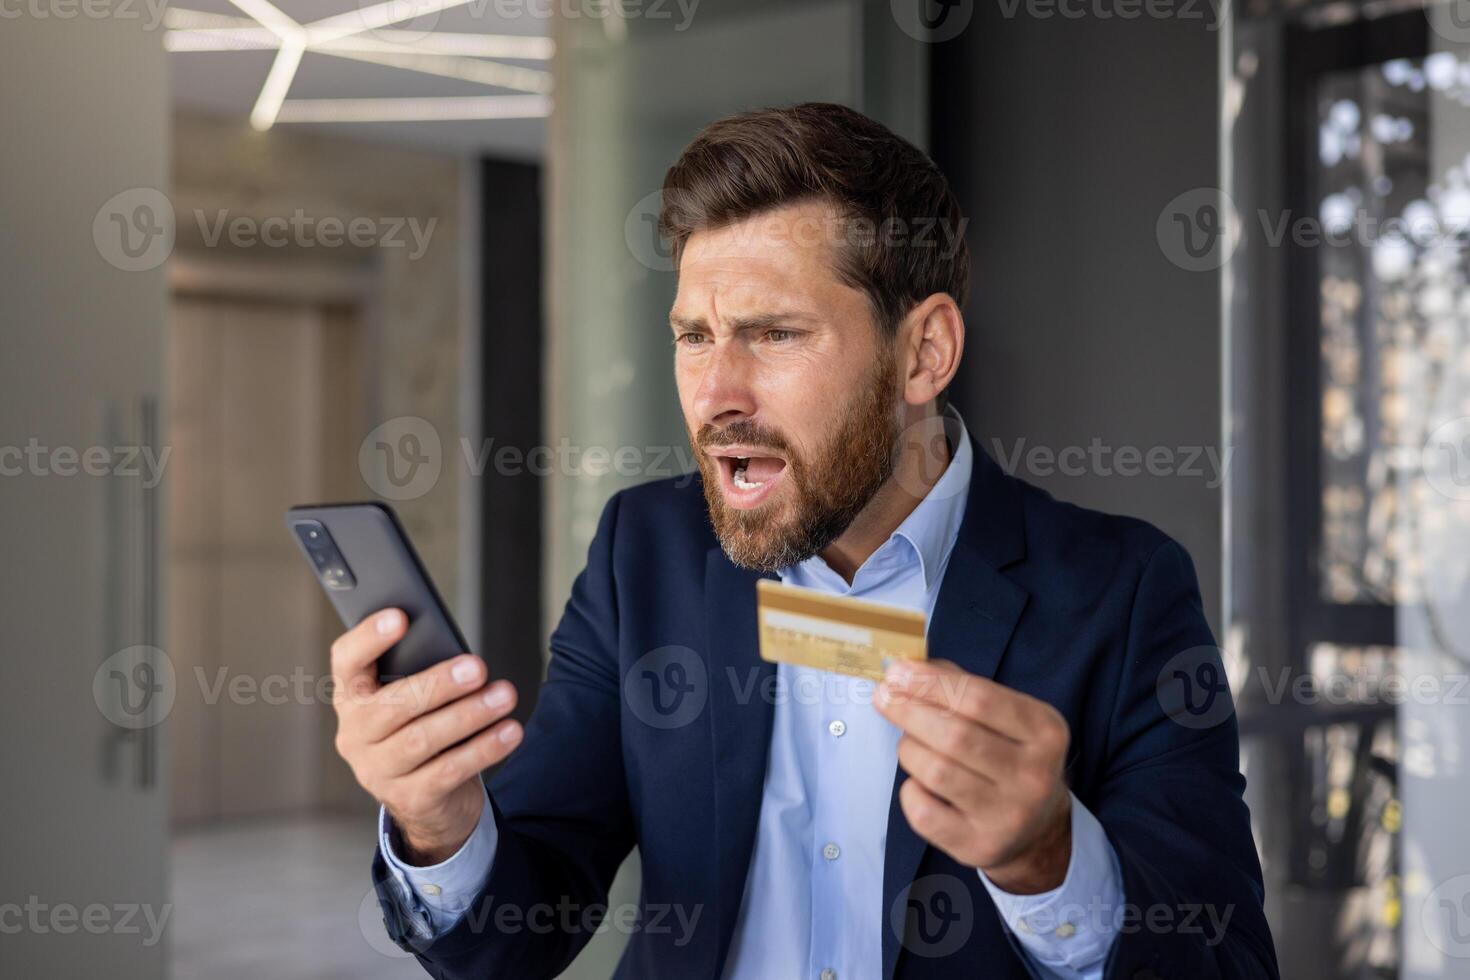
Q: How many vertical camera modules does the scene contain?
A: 1